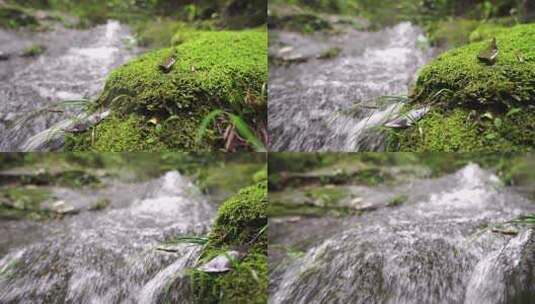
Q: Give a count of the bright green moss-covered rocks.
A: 3